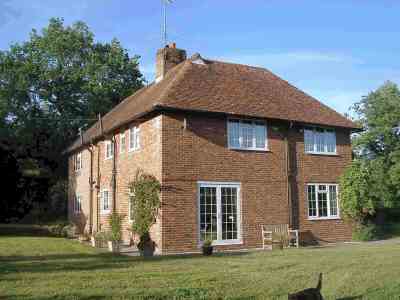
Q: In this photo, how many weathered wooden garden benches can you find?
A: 1